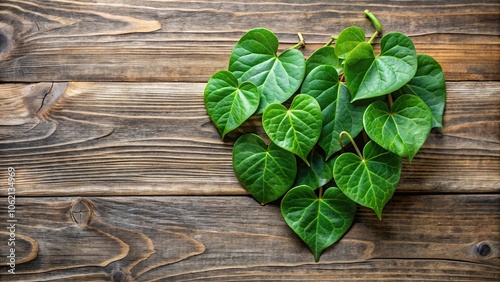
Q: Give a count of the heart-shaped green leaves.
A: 13